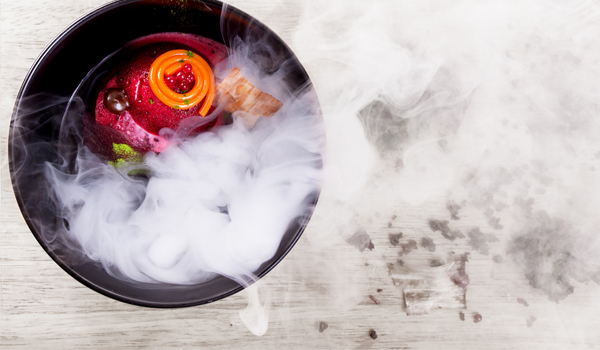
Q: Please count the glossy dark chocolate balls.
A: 1